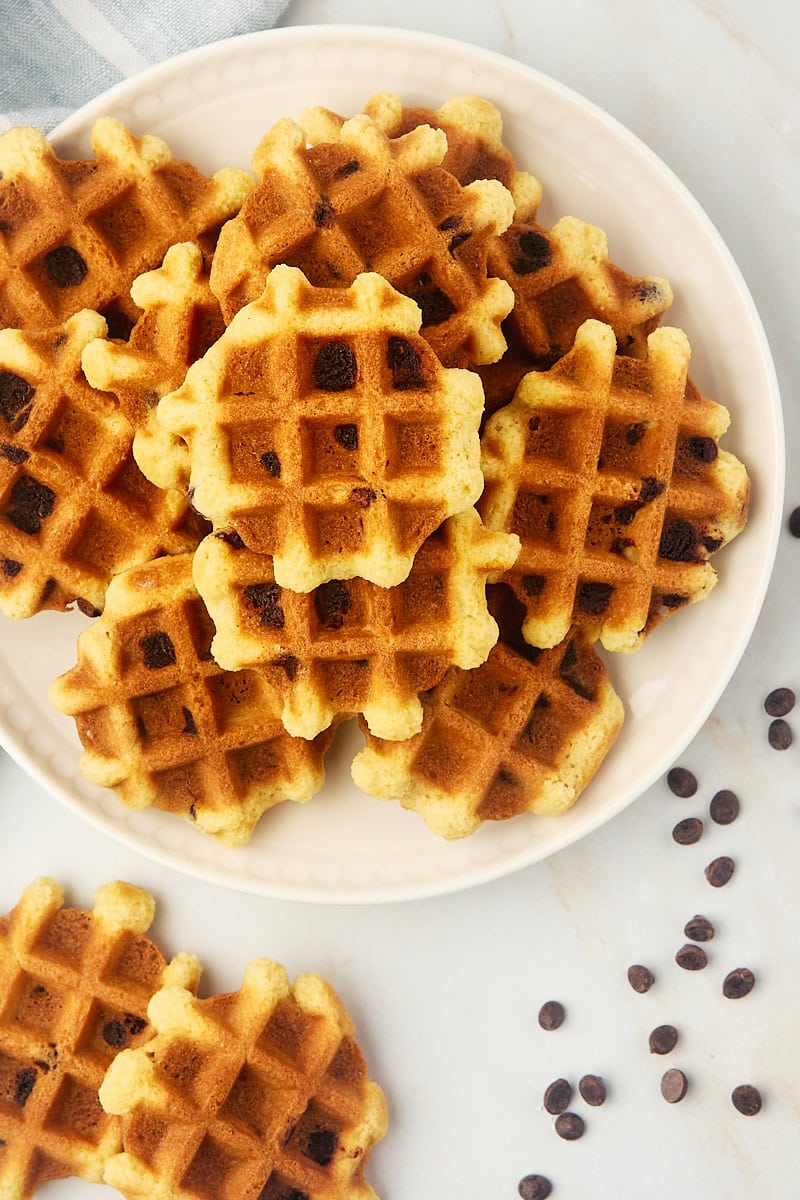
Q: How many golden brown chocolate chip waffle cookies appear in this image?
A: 13